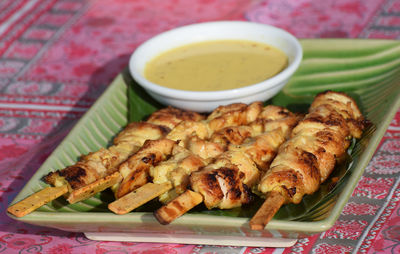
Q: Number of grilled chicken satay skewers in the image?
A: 5